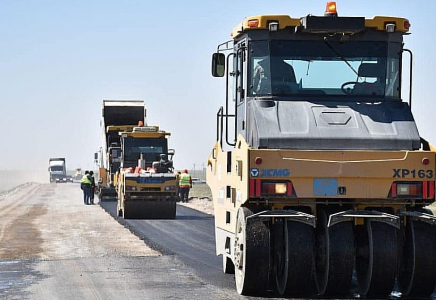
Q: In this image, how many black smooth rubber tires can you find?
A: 5